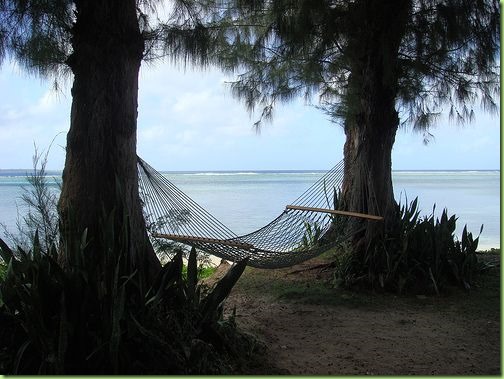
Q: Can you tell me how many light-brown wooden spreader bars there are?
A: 2